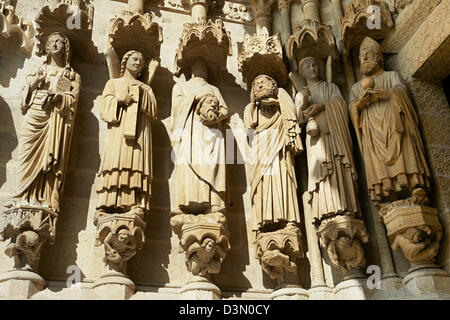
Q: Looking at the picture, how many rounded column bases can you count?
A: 6